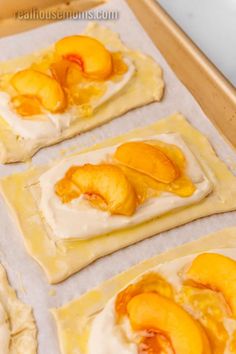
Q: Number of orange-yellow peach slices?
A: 6